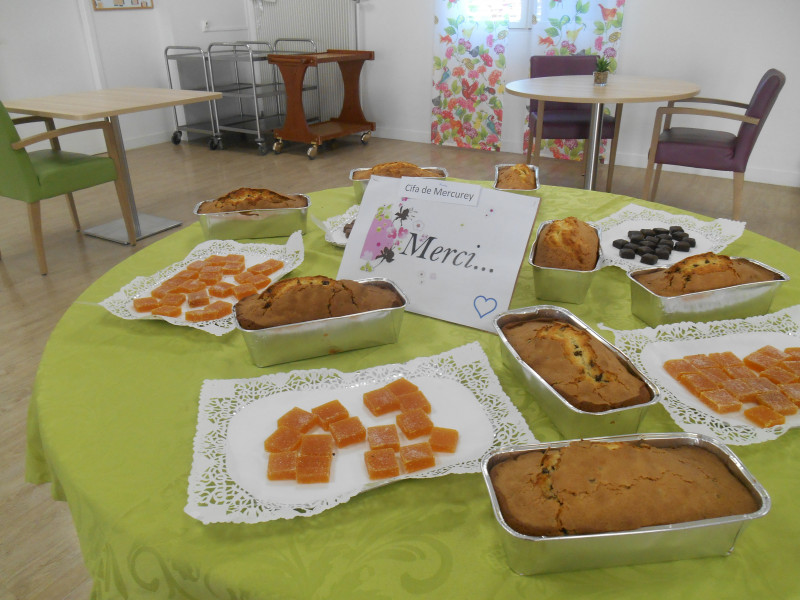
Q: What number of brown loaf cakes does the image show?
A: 8